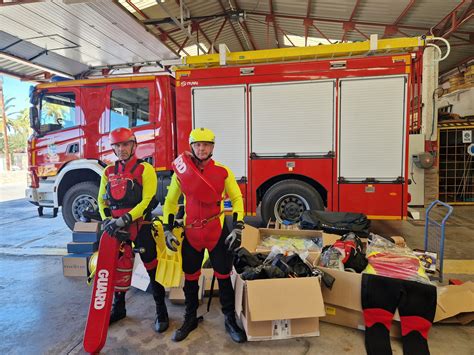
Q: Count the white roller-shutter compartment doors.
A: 3